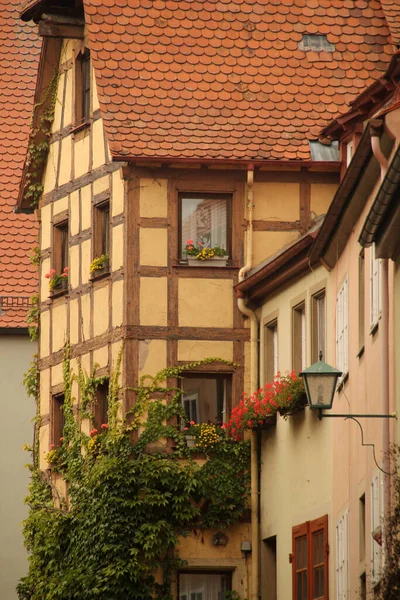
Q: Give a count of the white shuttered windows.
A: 4